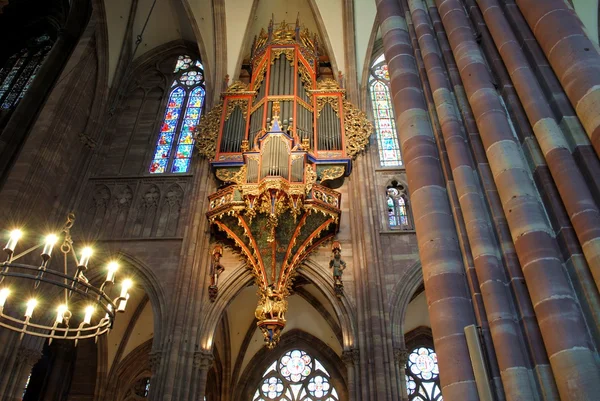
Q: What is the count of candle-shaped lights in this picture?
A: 11